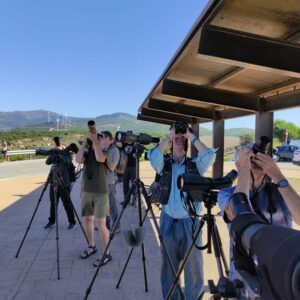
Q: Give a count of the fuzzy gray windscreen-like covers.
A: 1